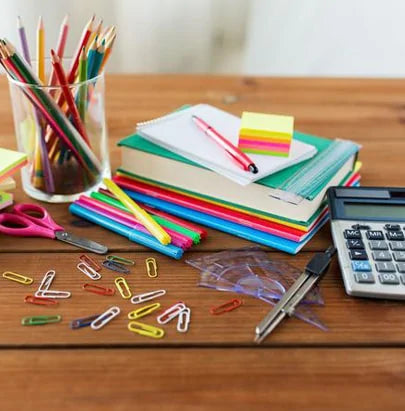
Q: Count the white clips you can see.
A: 7